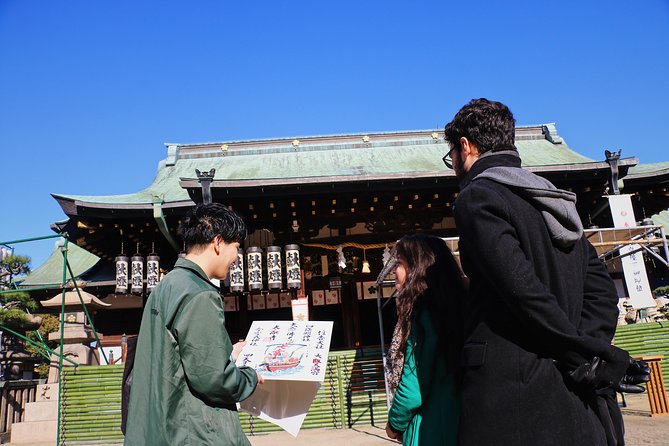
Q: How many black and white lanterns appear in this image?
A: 7